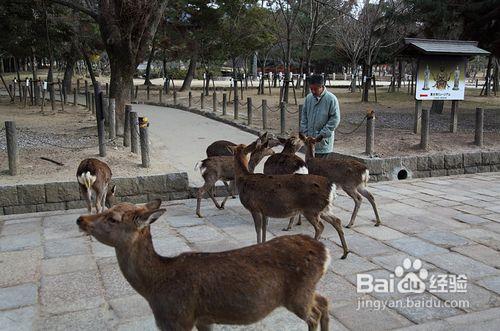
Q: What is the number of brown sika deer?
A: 7